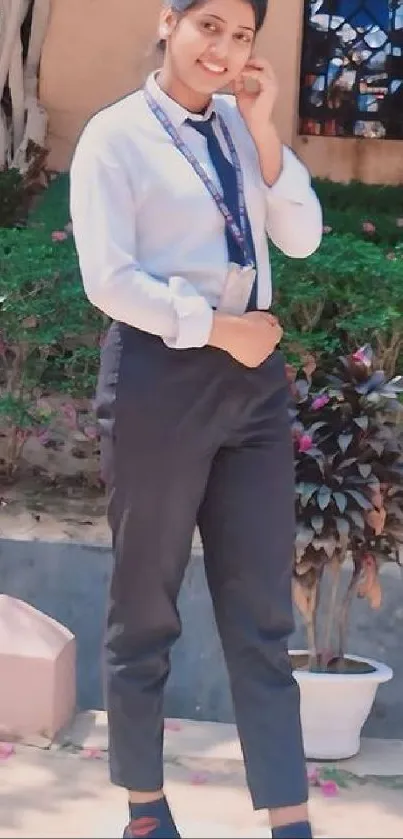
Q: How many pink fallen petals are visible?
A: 6